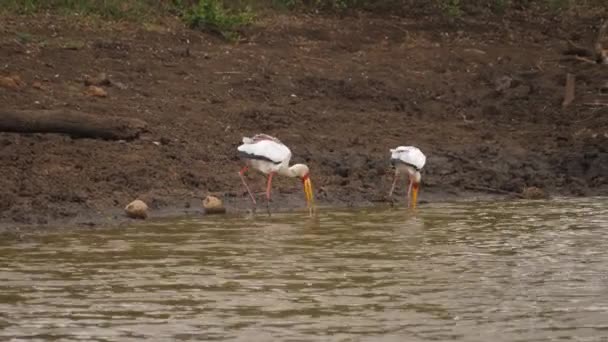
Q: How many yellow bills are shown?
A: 2